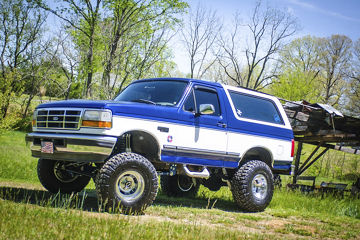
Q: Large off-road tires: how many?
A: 4